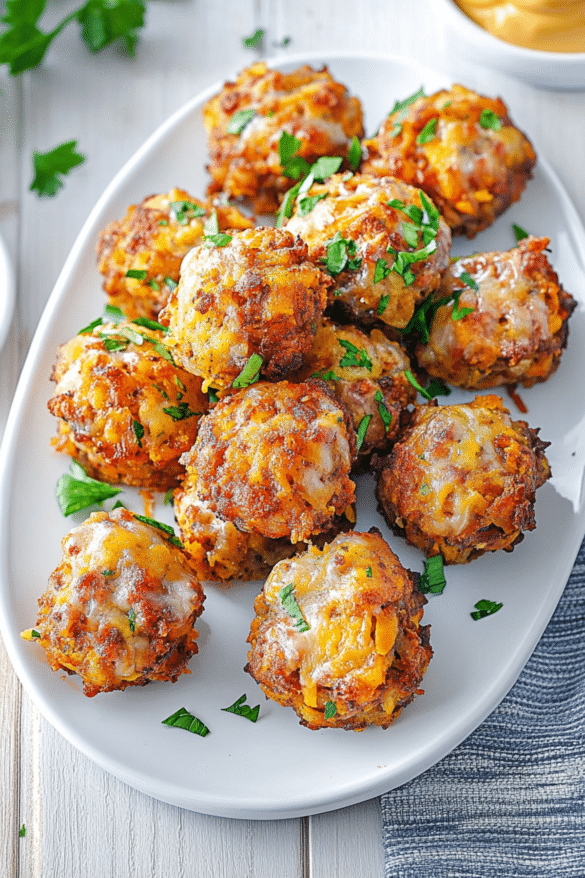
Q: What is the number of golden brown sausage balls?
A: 13